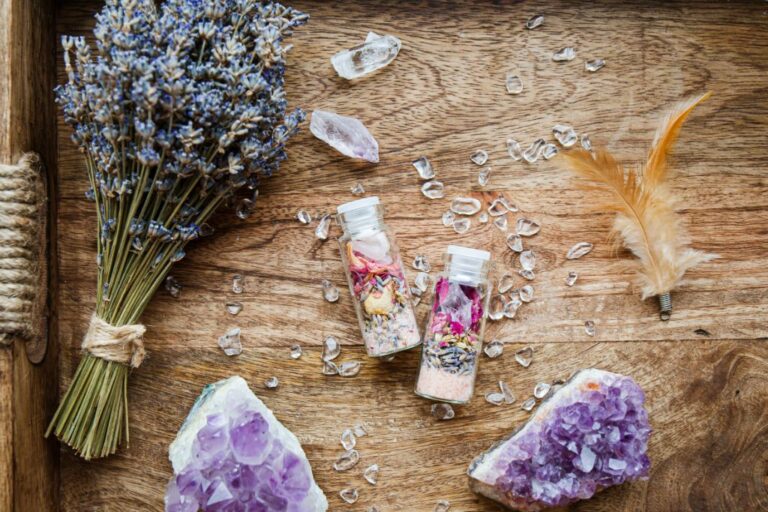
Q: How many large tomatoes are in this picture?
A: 0